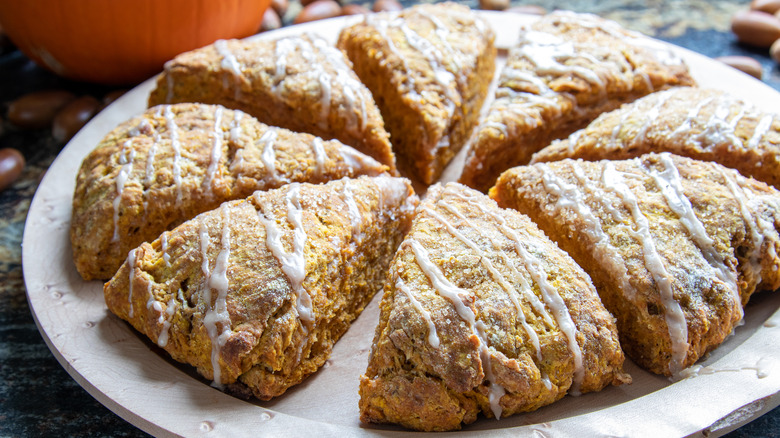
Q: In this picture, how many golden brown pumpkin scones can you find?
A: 8